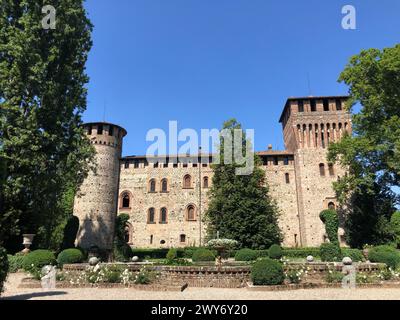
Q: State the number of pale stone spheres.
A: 4